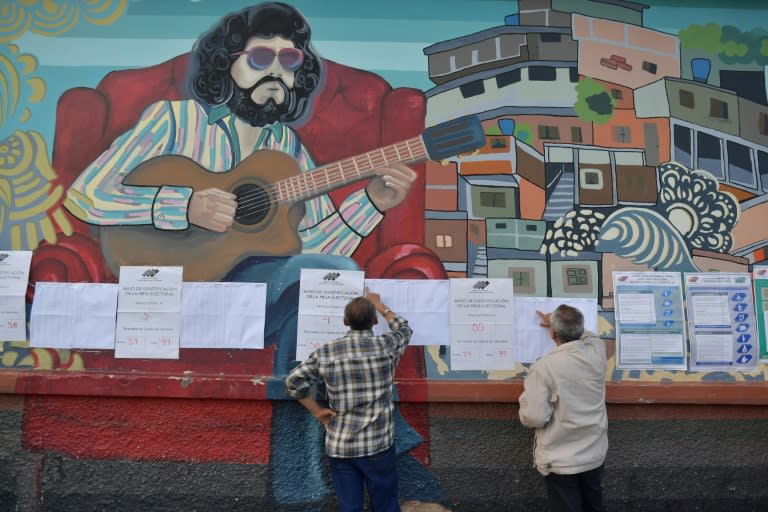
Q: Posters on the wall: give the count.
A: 11